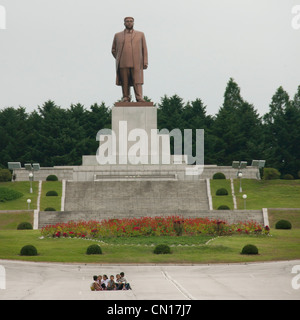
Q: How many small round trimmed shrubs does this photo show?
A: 12